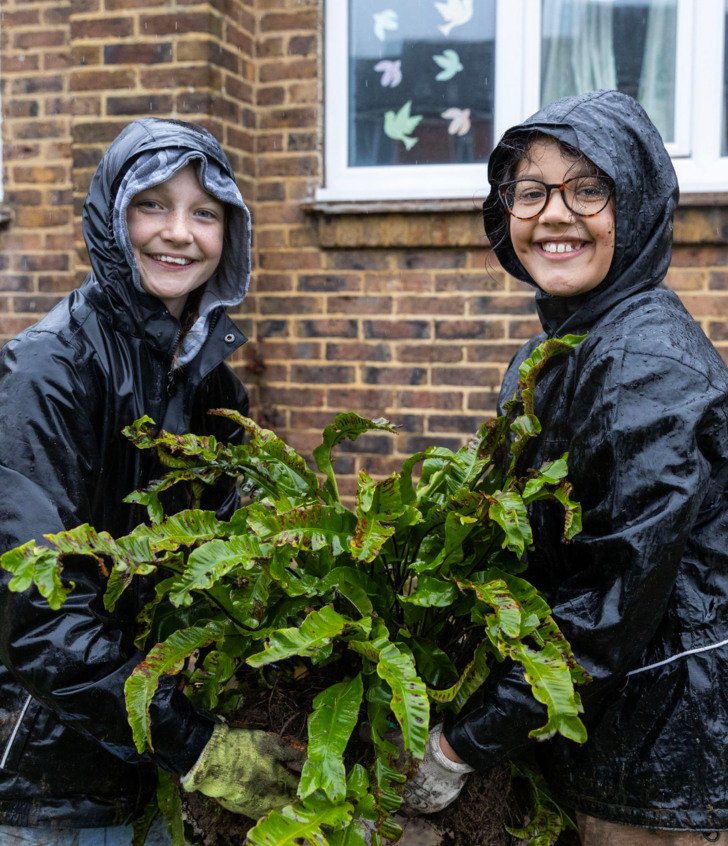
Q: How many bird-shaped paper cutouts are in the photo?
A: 6